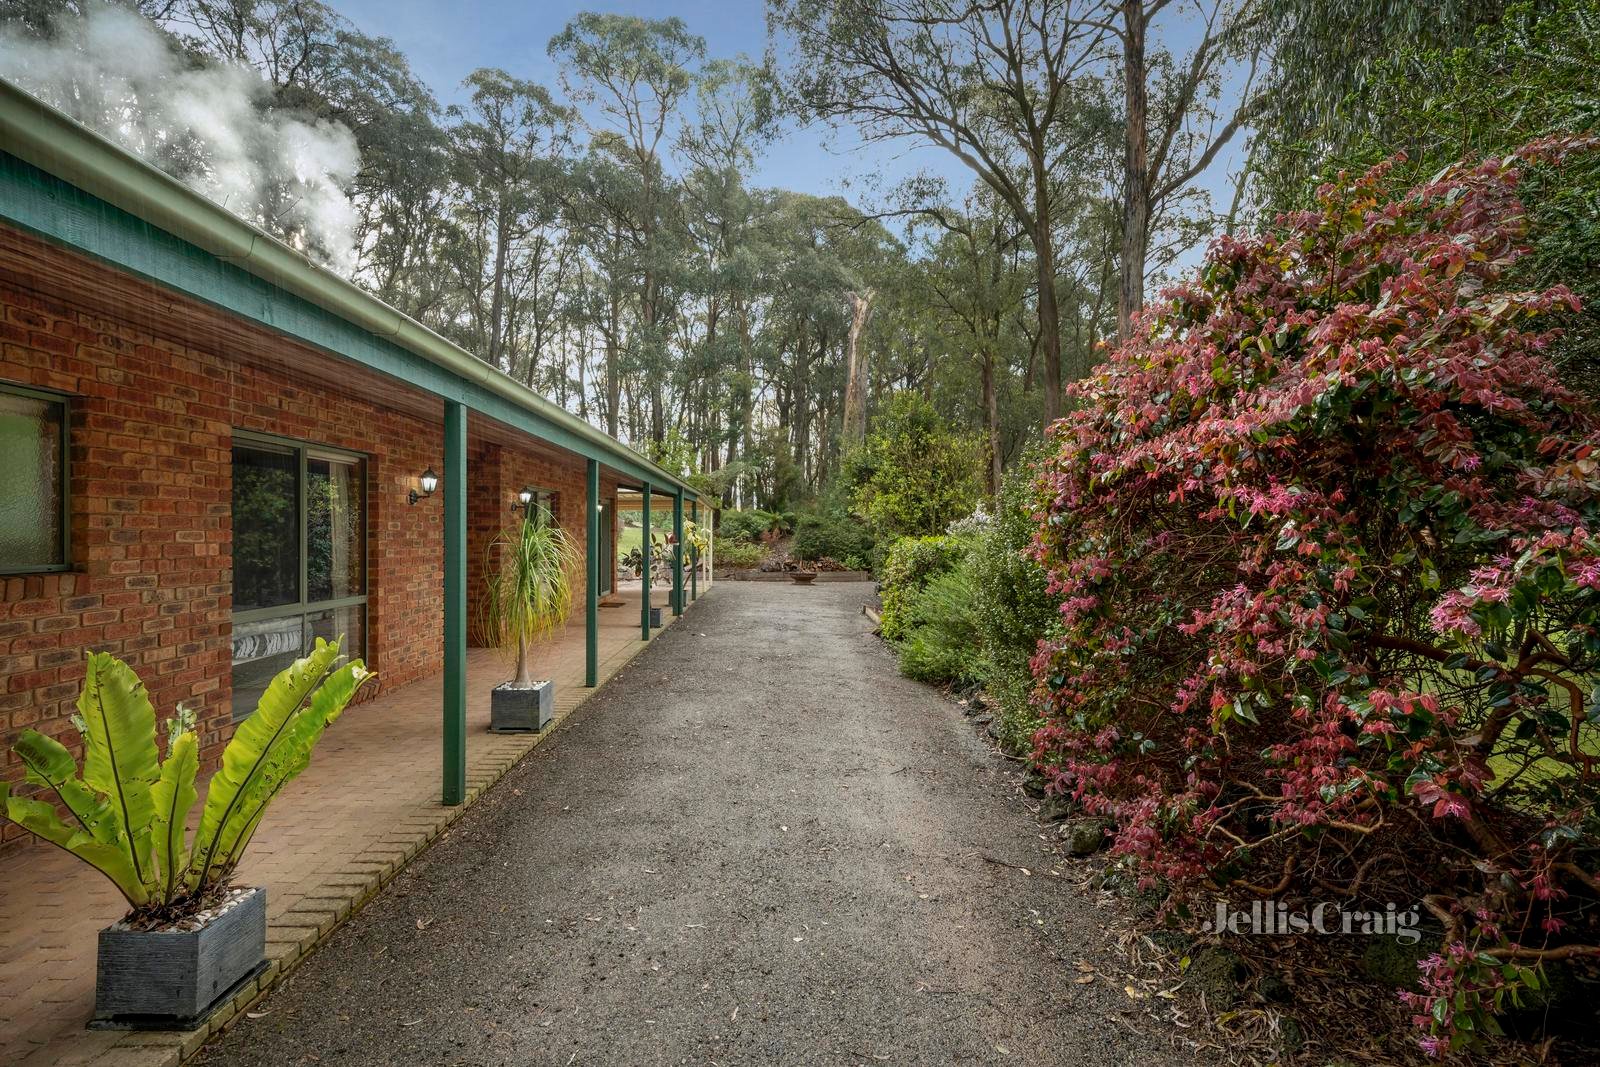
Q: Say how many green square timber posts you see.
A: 5